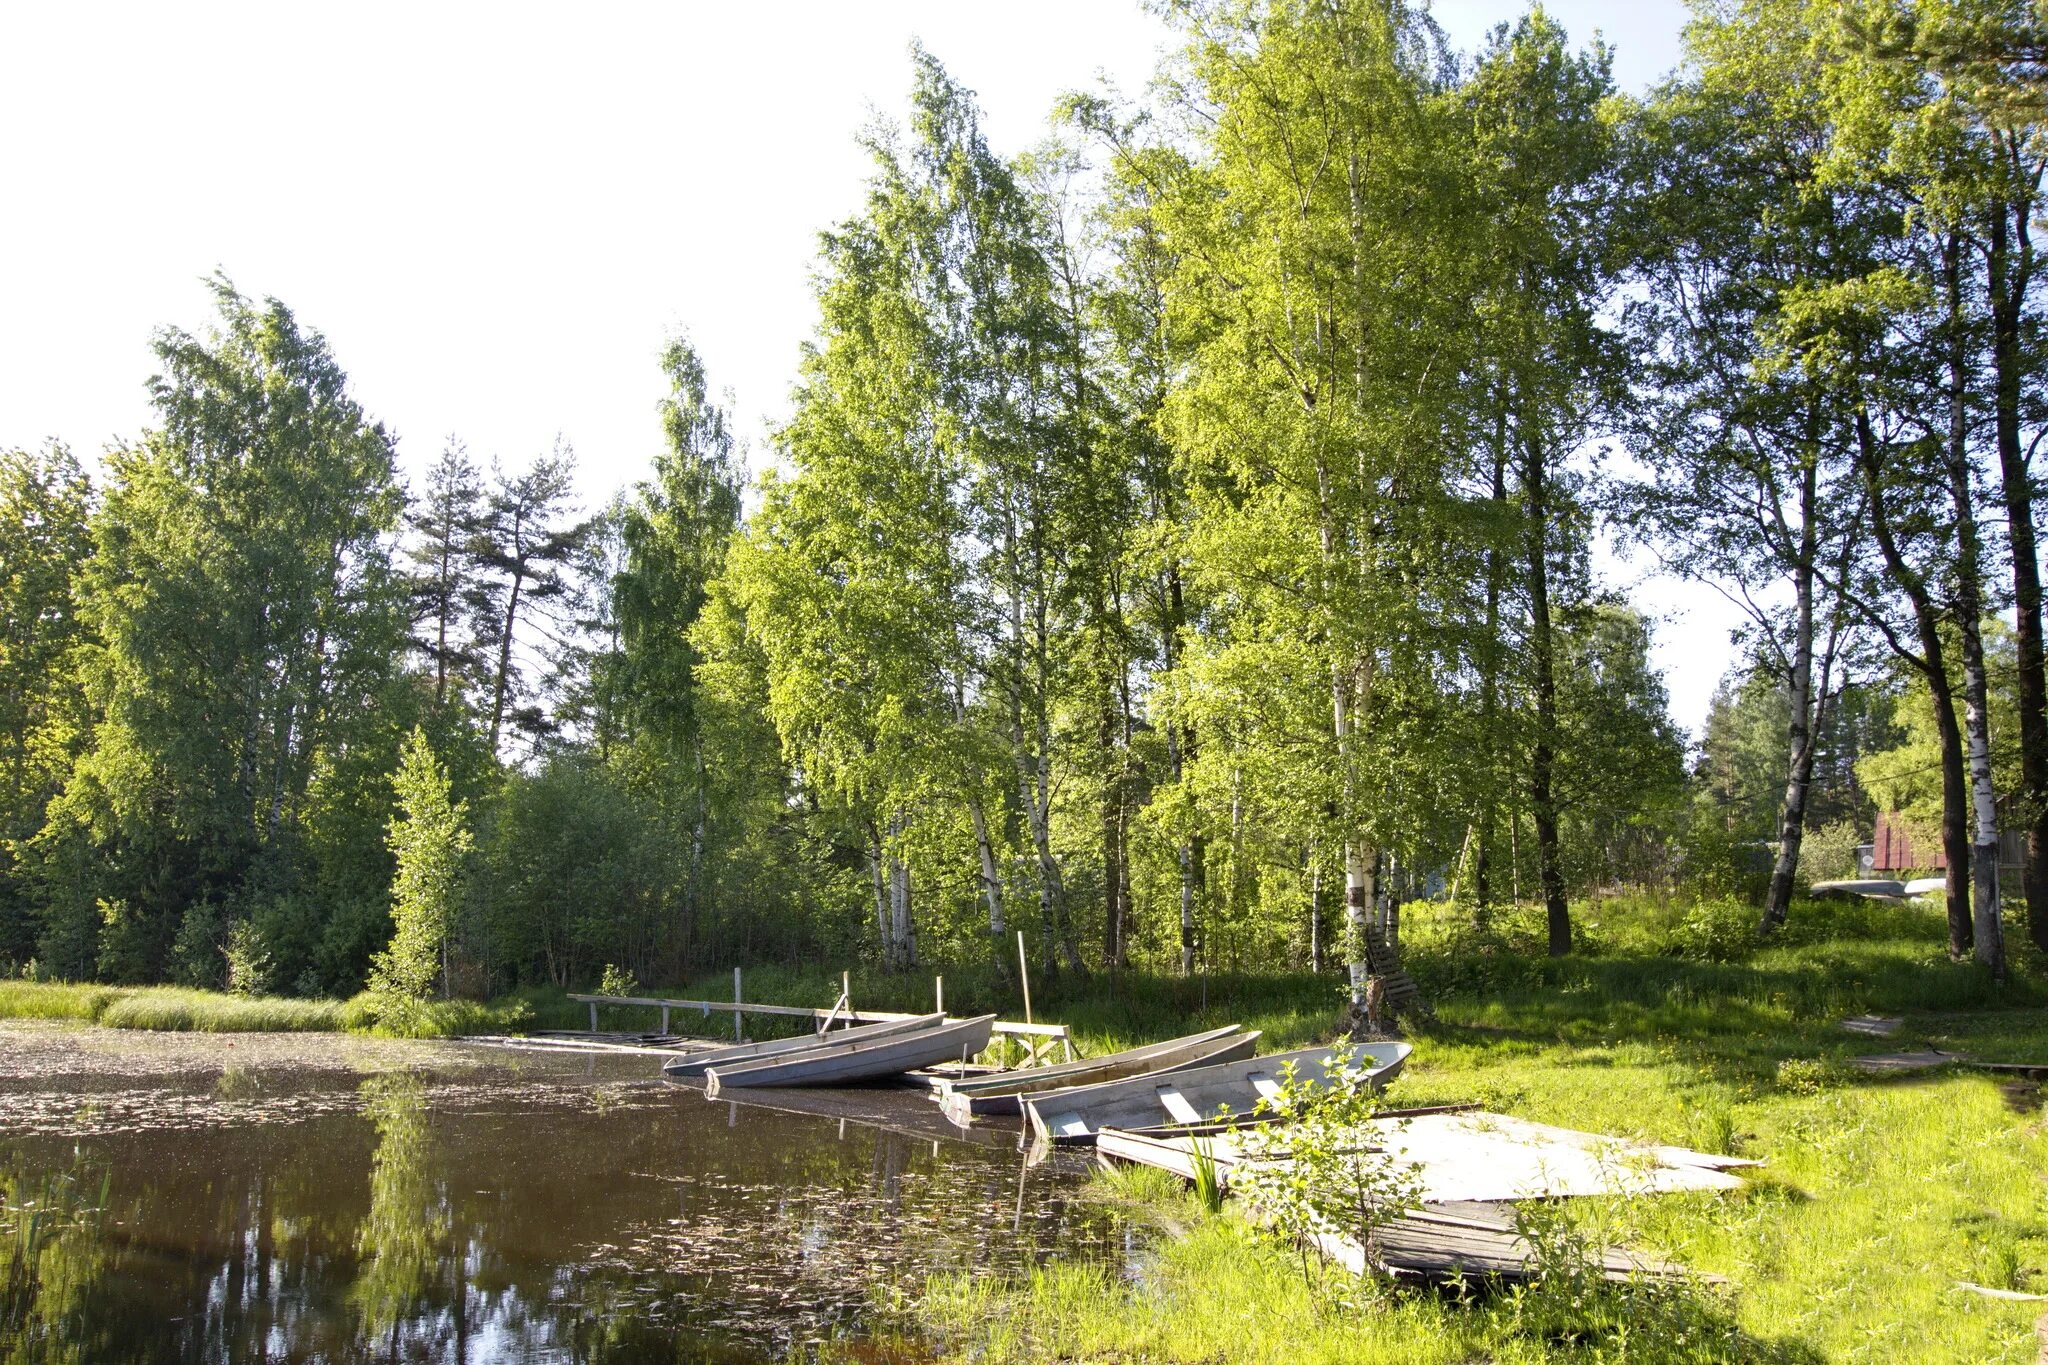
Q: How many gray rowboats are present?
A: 5